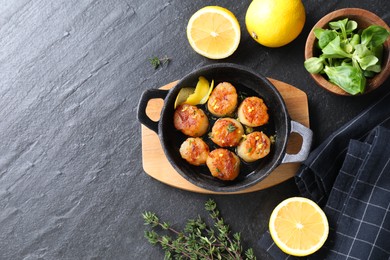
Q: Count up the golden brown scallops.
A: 7